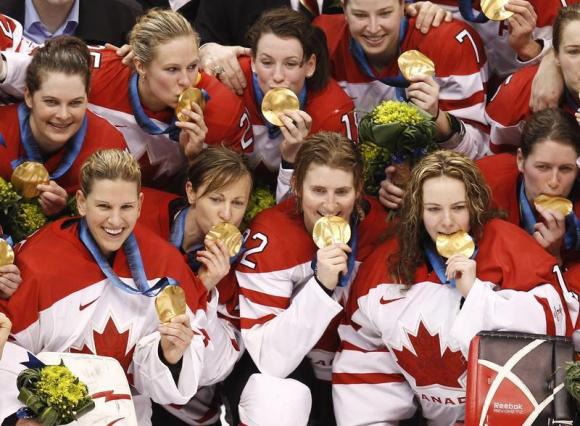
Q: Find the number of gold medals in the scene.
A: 11